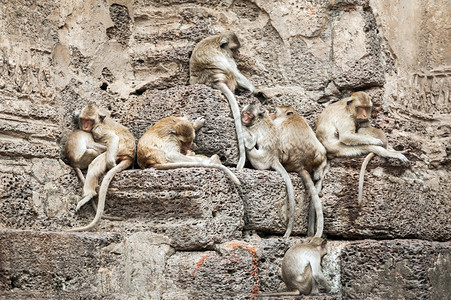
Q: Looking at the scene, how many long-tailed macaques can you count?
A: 9